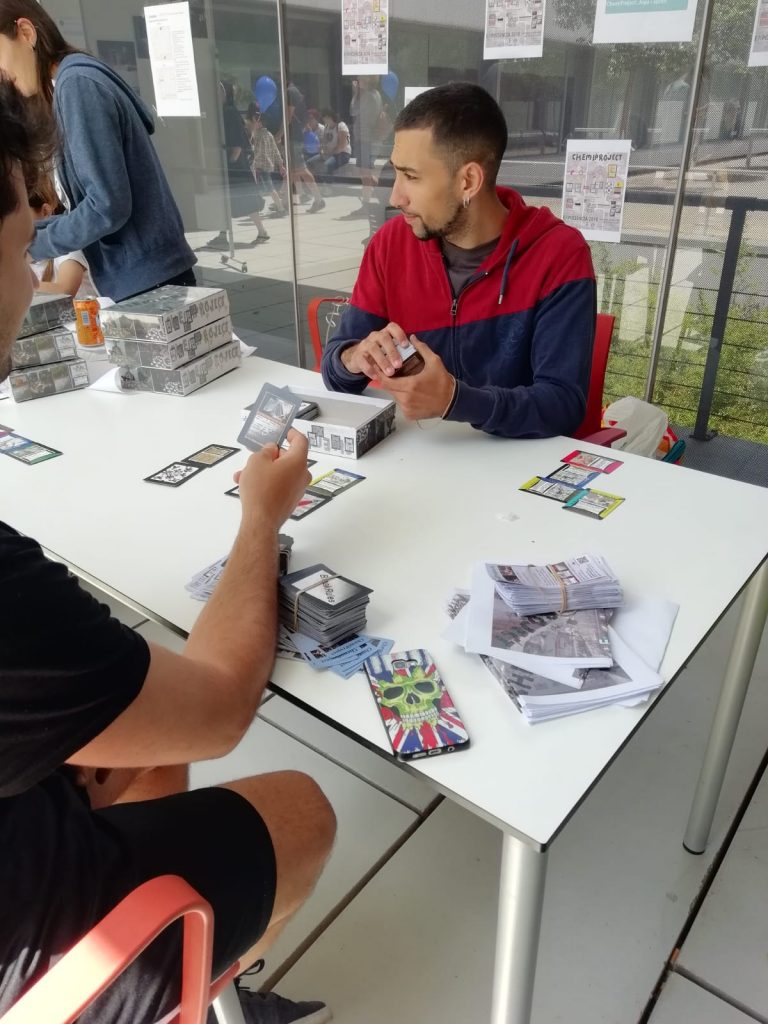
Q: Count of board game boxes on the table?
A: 7